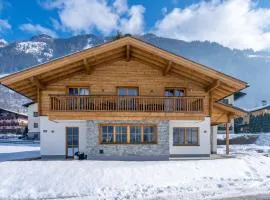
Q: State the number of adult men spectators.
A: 0